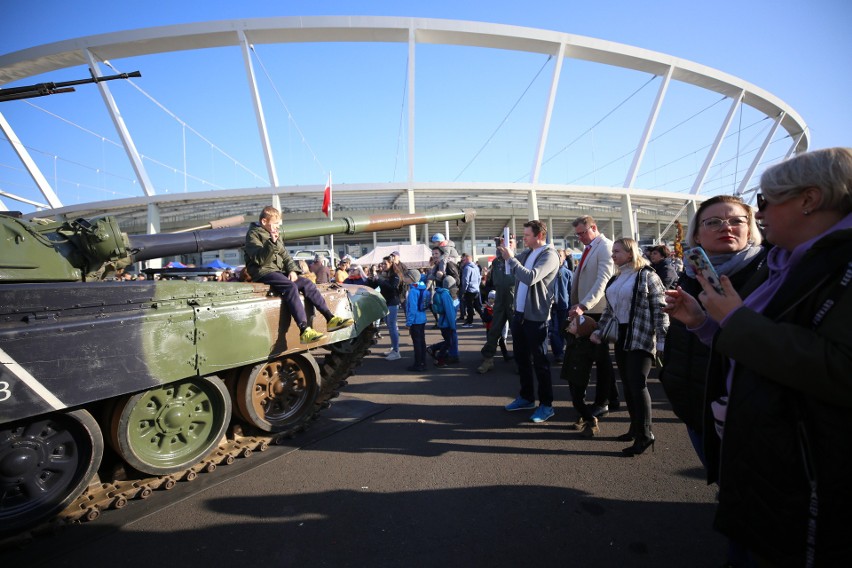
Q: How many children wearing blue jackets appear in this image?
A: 2